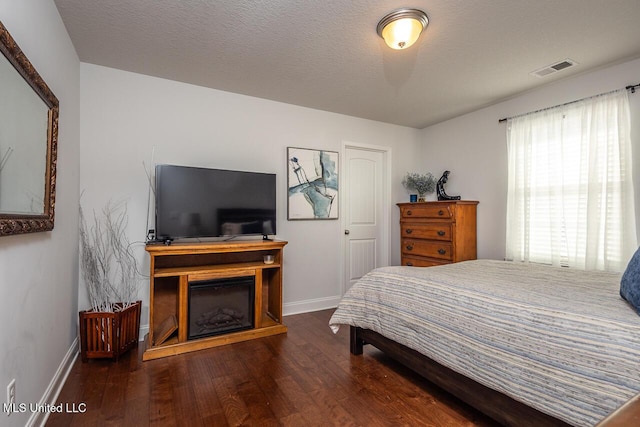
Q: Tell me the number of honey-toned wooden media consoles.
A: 1